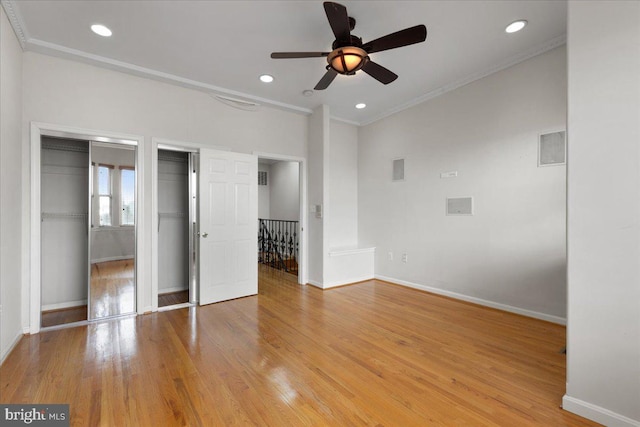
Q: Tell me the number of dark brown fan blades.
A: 5